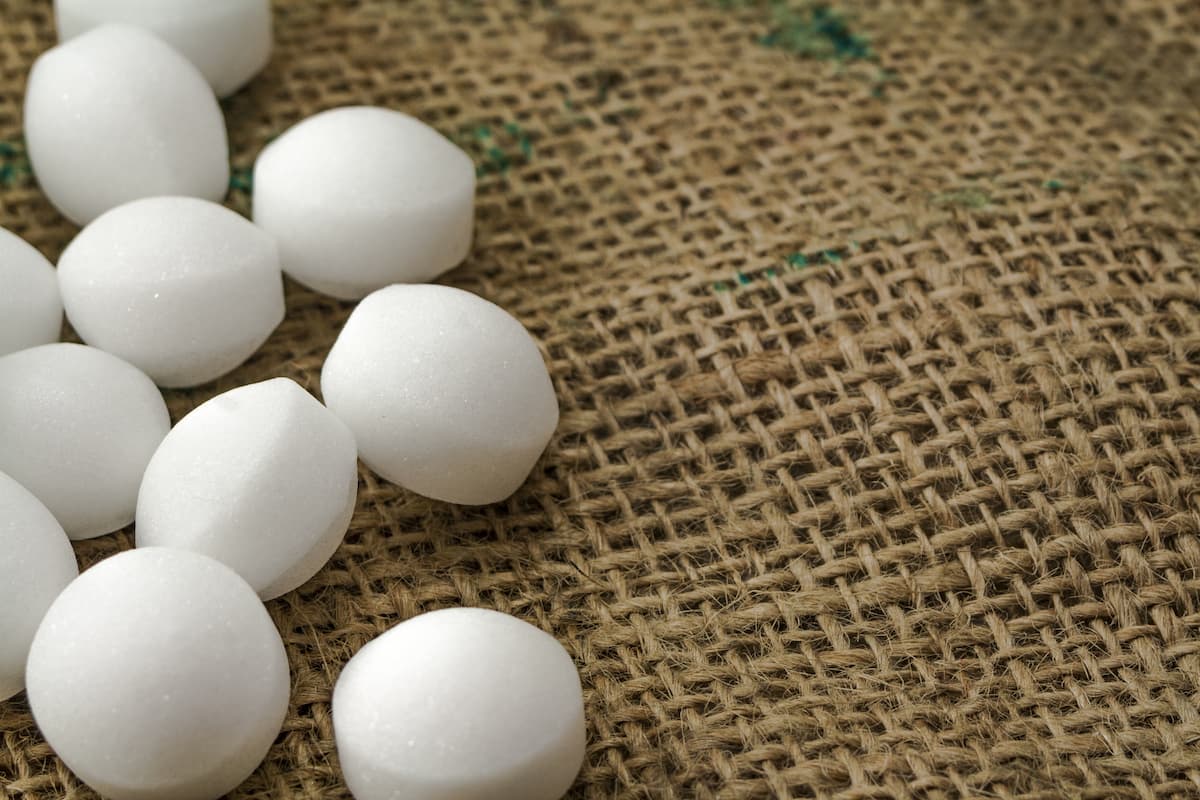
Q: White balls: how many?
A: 11